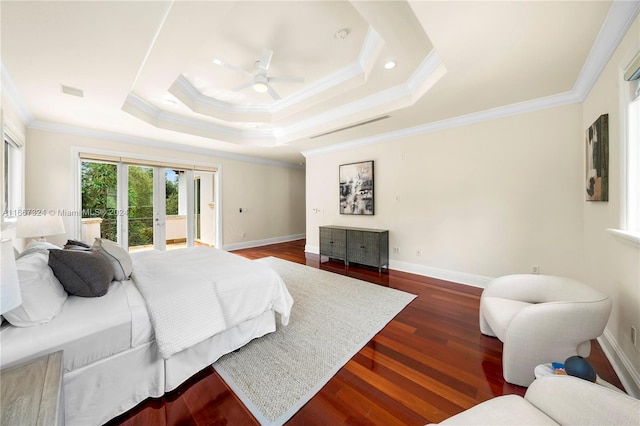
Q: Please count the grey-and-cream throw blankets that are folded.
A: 0